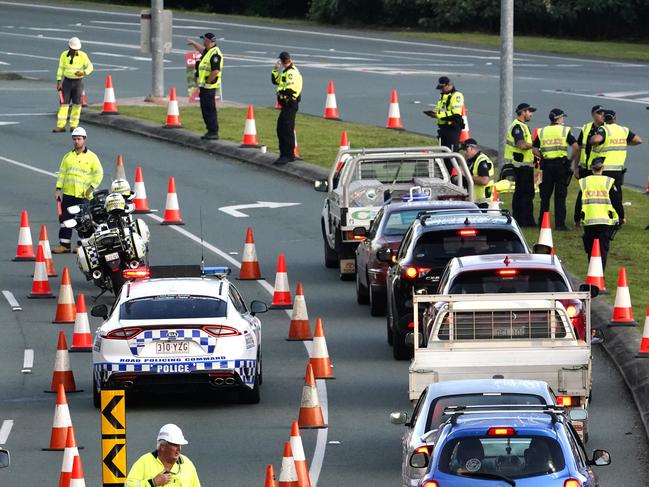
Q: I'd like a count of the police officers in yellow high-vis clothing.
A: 9